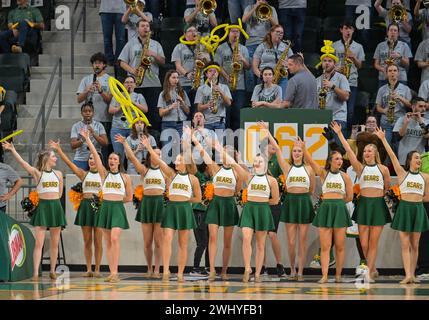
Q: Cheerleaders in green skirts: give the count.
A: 11